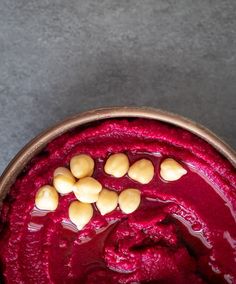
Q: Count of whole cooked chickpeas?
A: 10